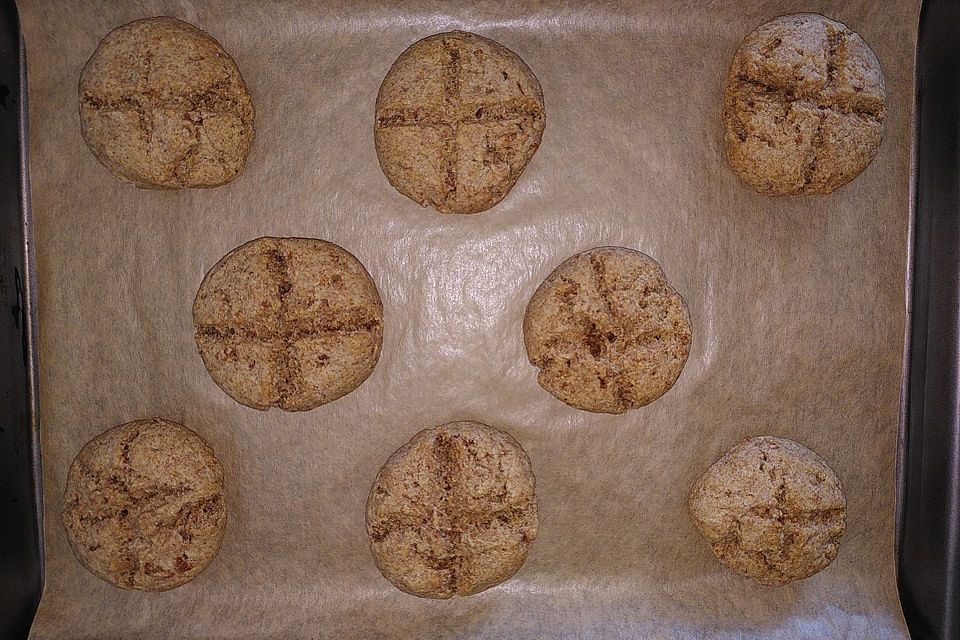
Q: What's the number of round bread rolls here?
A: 8